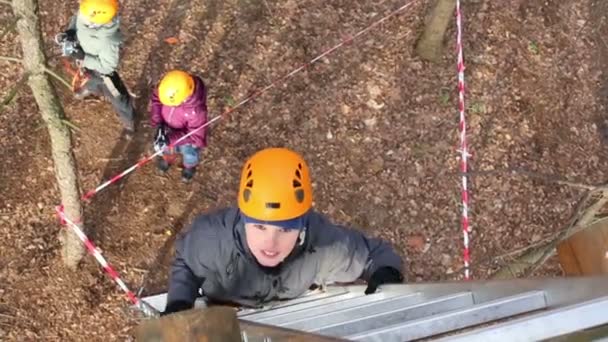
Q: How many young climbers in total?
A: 3